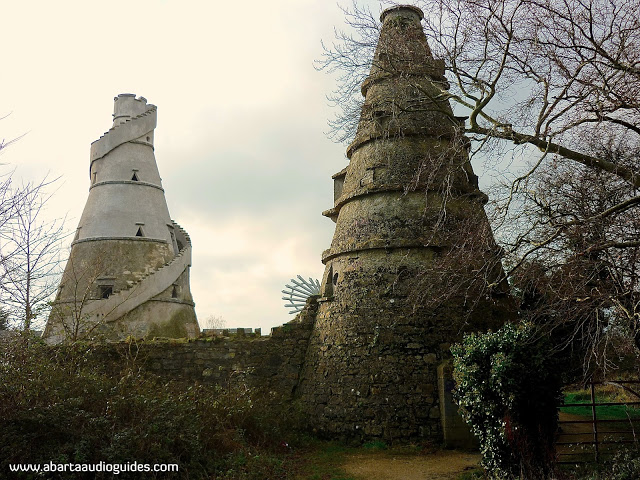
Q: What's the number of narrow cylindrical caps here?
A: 2